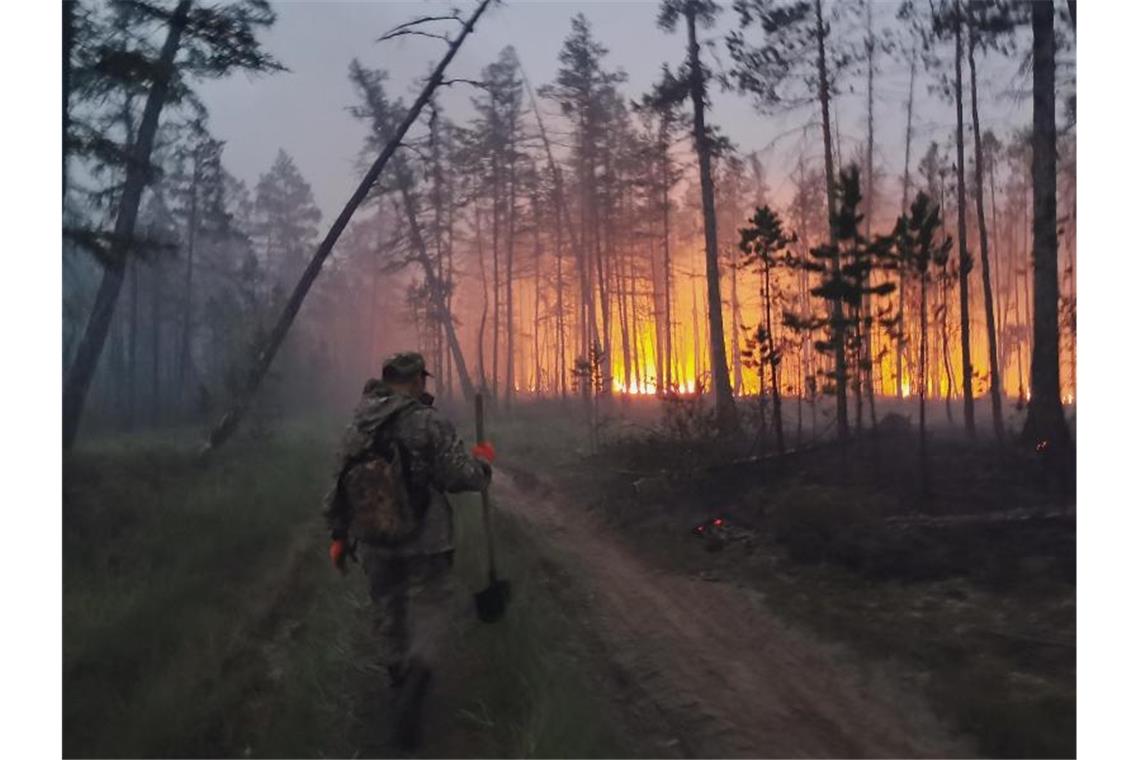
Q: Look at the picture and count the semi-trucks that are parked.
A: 0